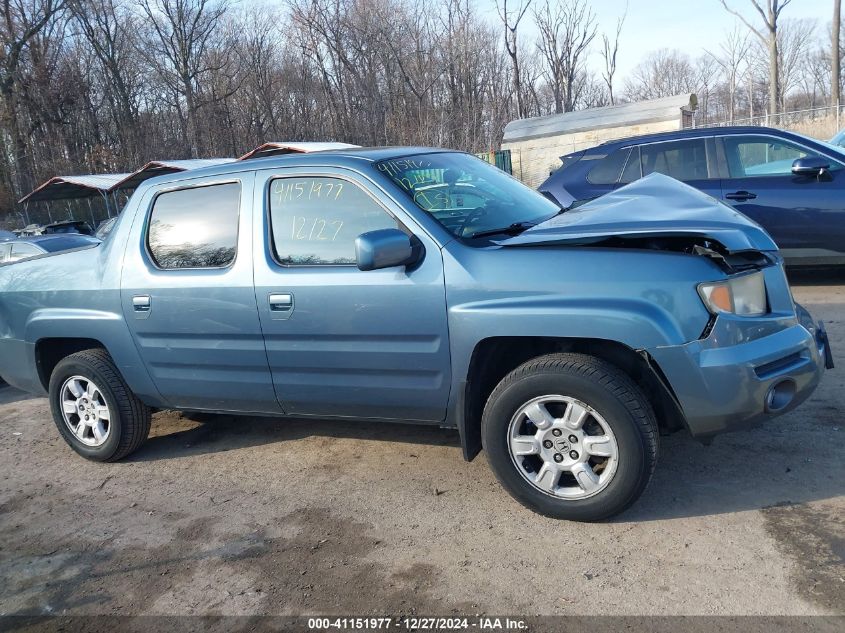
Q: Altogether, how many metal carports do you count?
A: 3